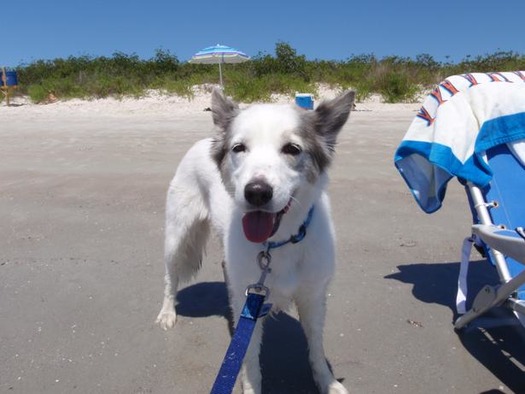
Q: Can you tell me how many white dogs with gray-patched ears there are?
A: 1